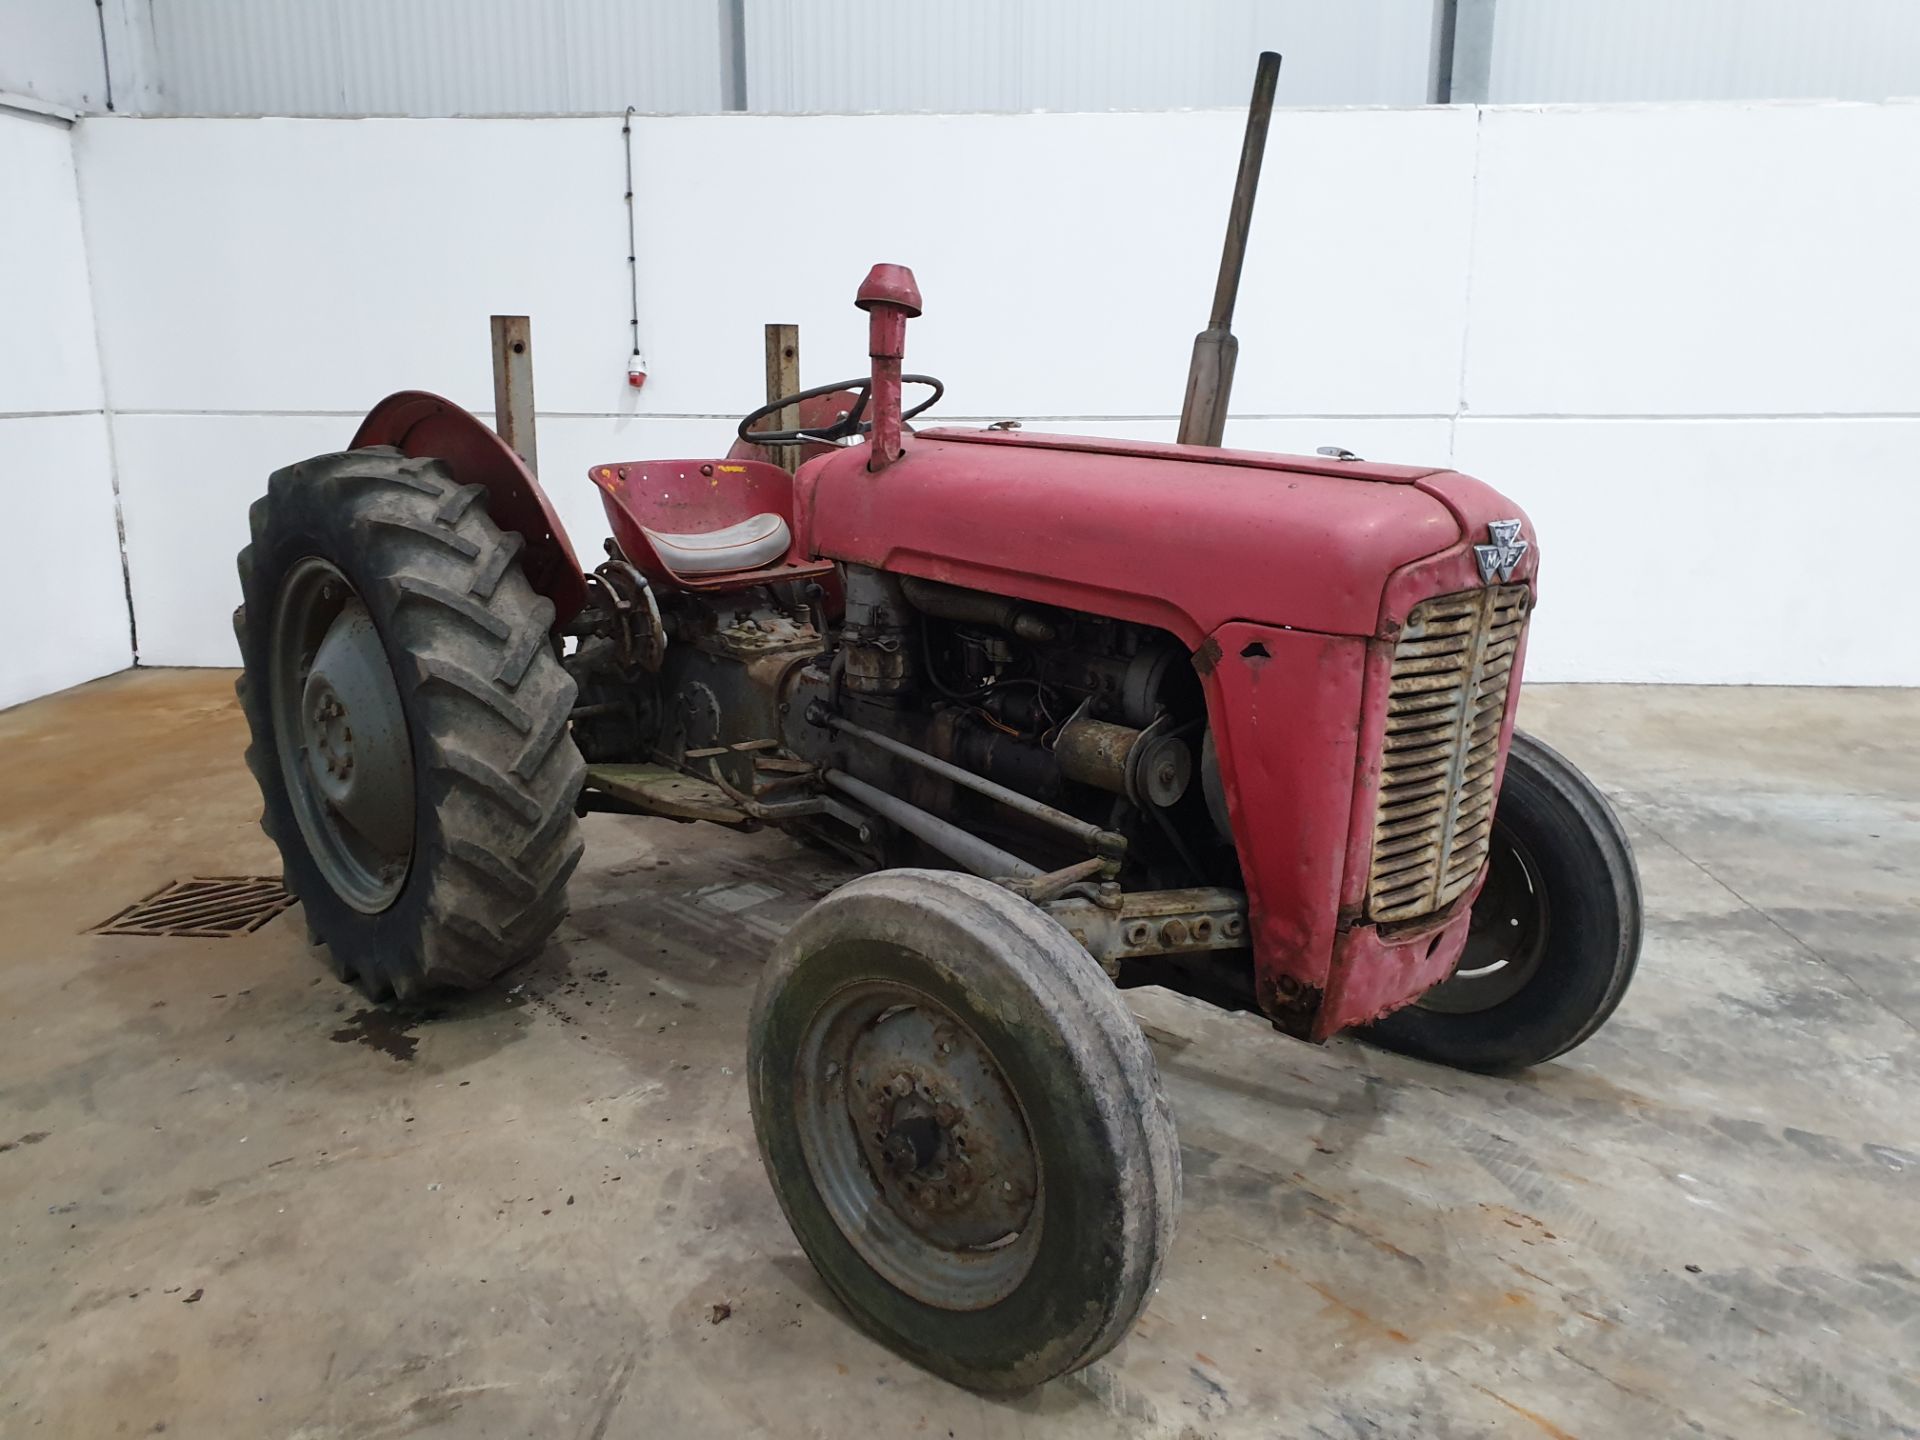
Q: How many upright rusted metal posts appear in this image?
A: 2